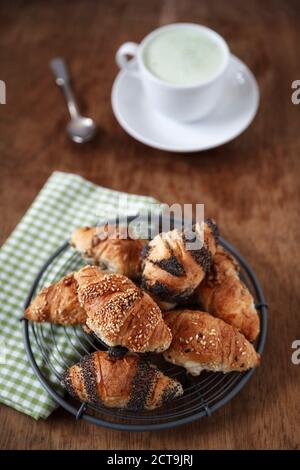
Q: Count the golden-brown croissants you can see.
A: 7